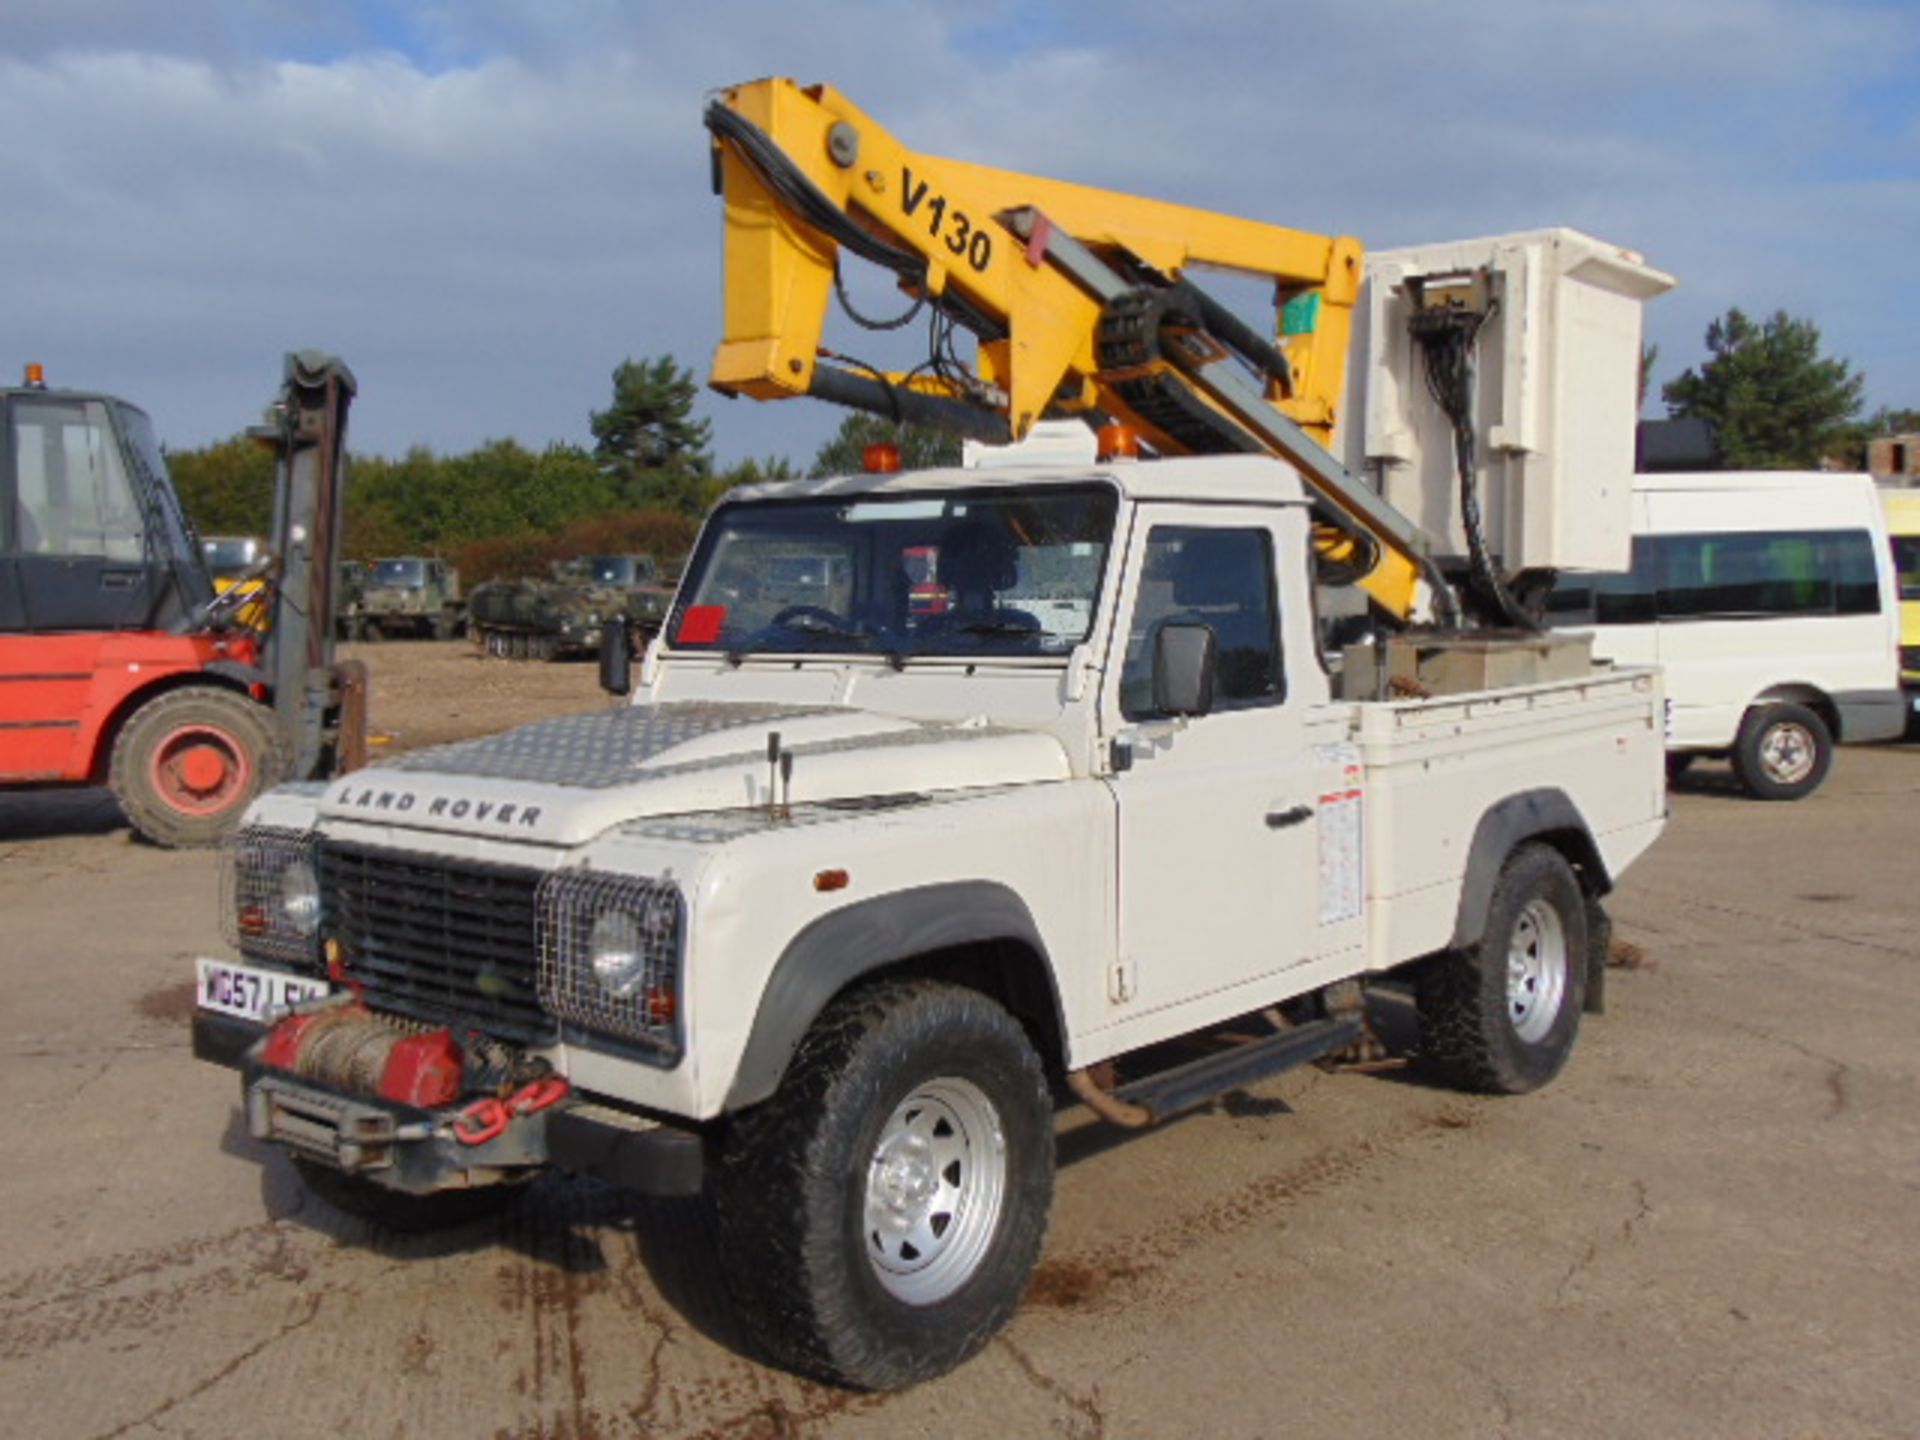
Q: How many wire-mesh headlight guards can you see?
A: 2